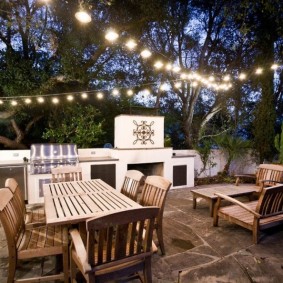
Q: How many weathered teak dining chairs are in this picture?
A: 6